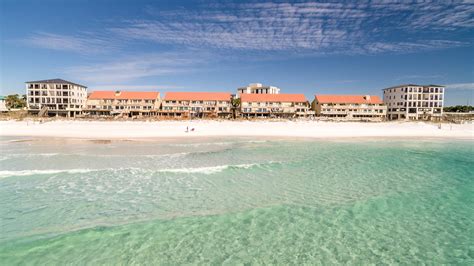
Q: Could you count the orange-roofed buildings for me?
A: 4